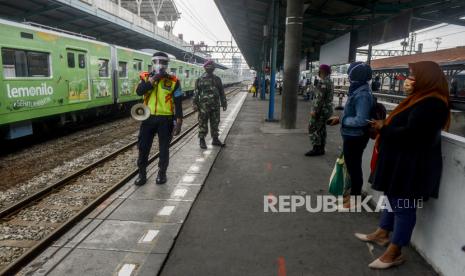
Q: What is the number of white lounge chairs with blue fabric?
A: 0